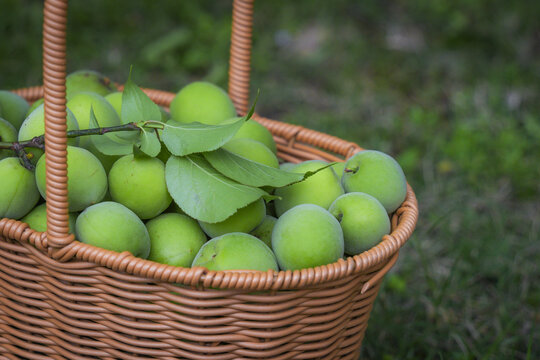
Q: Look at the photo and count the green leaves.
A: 6